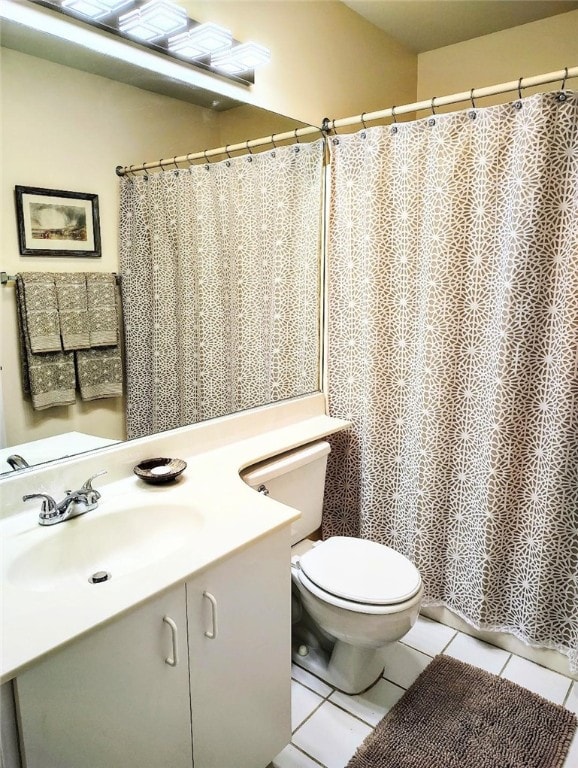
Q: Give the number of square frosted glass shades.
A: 4